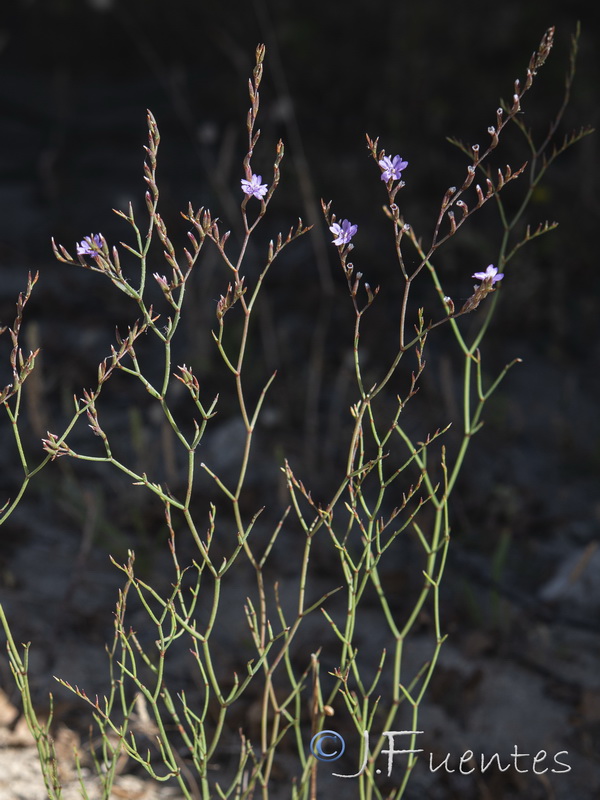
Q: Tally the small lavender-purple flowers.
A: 5